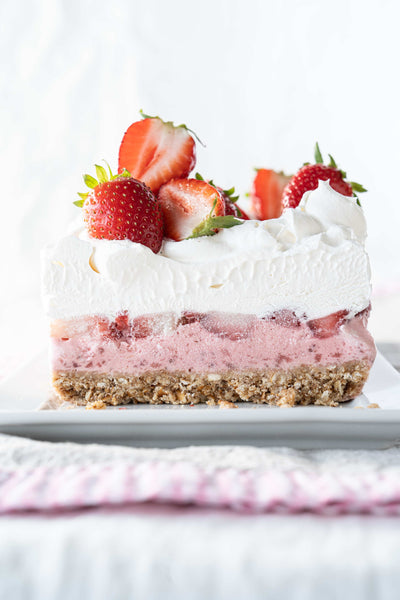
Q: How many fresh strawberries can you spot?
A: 6